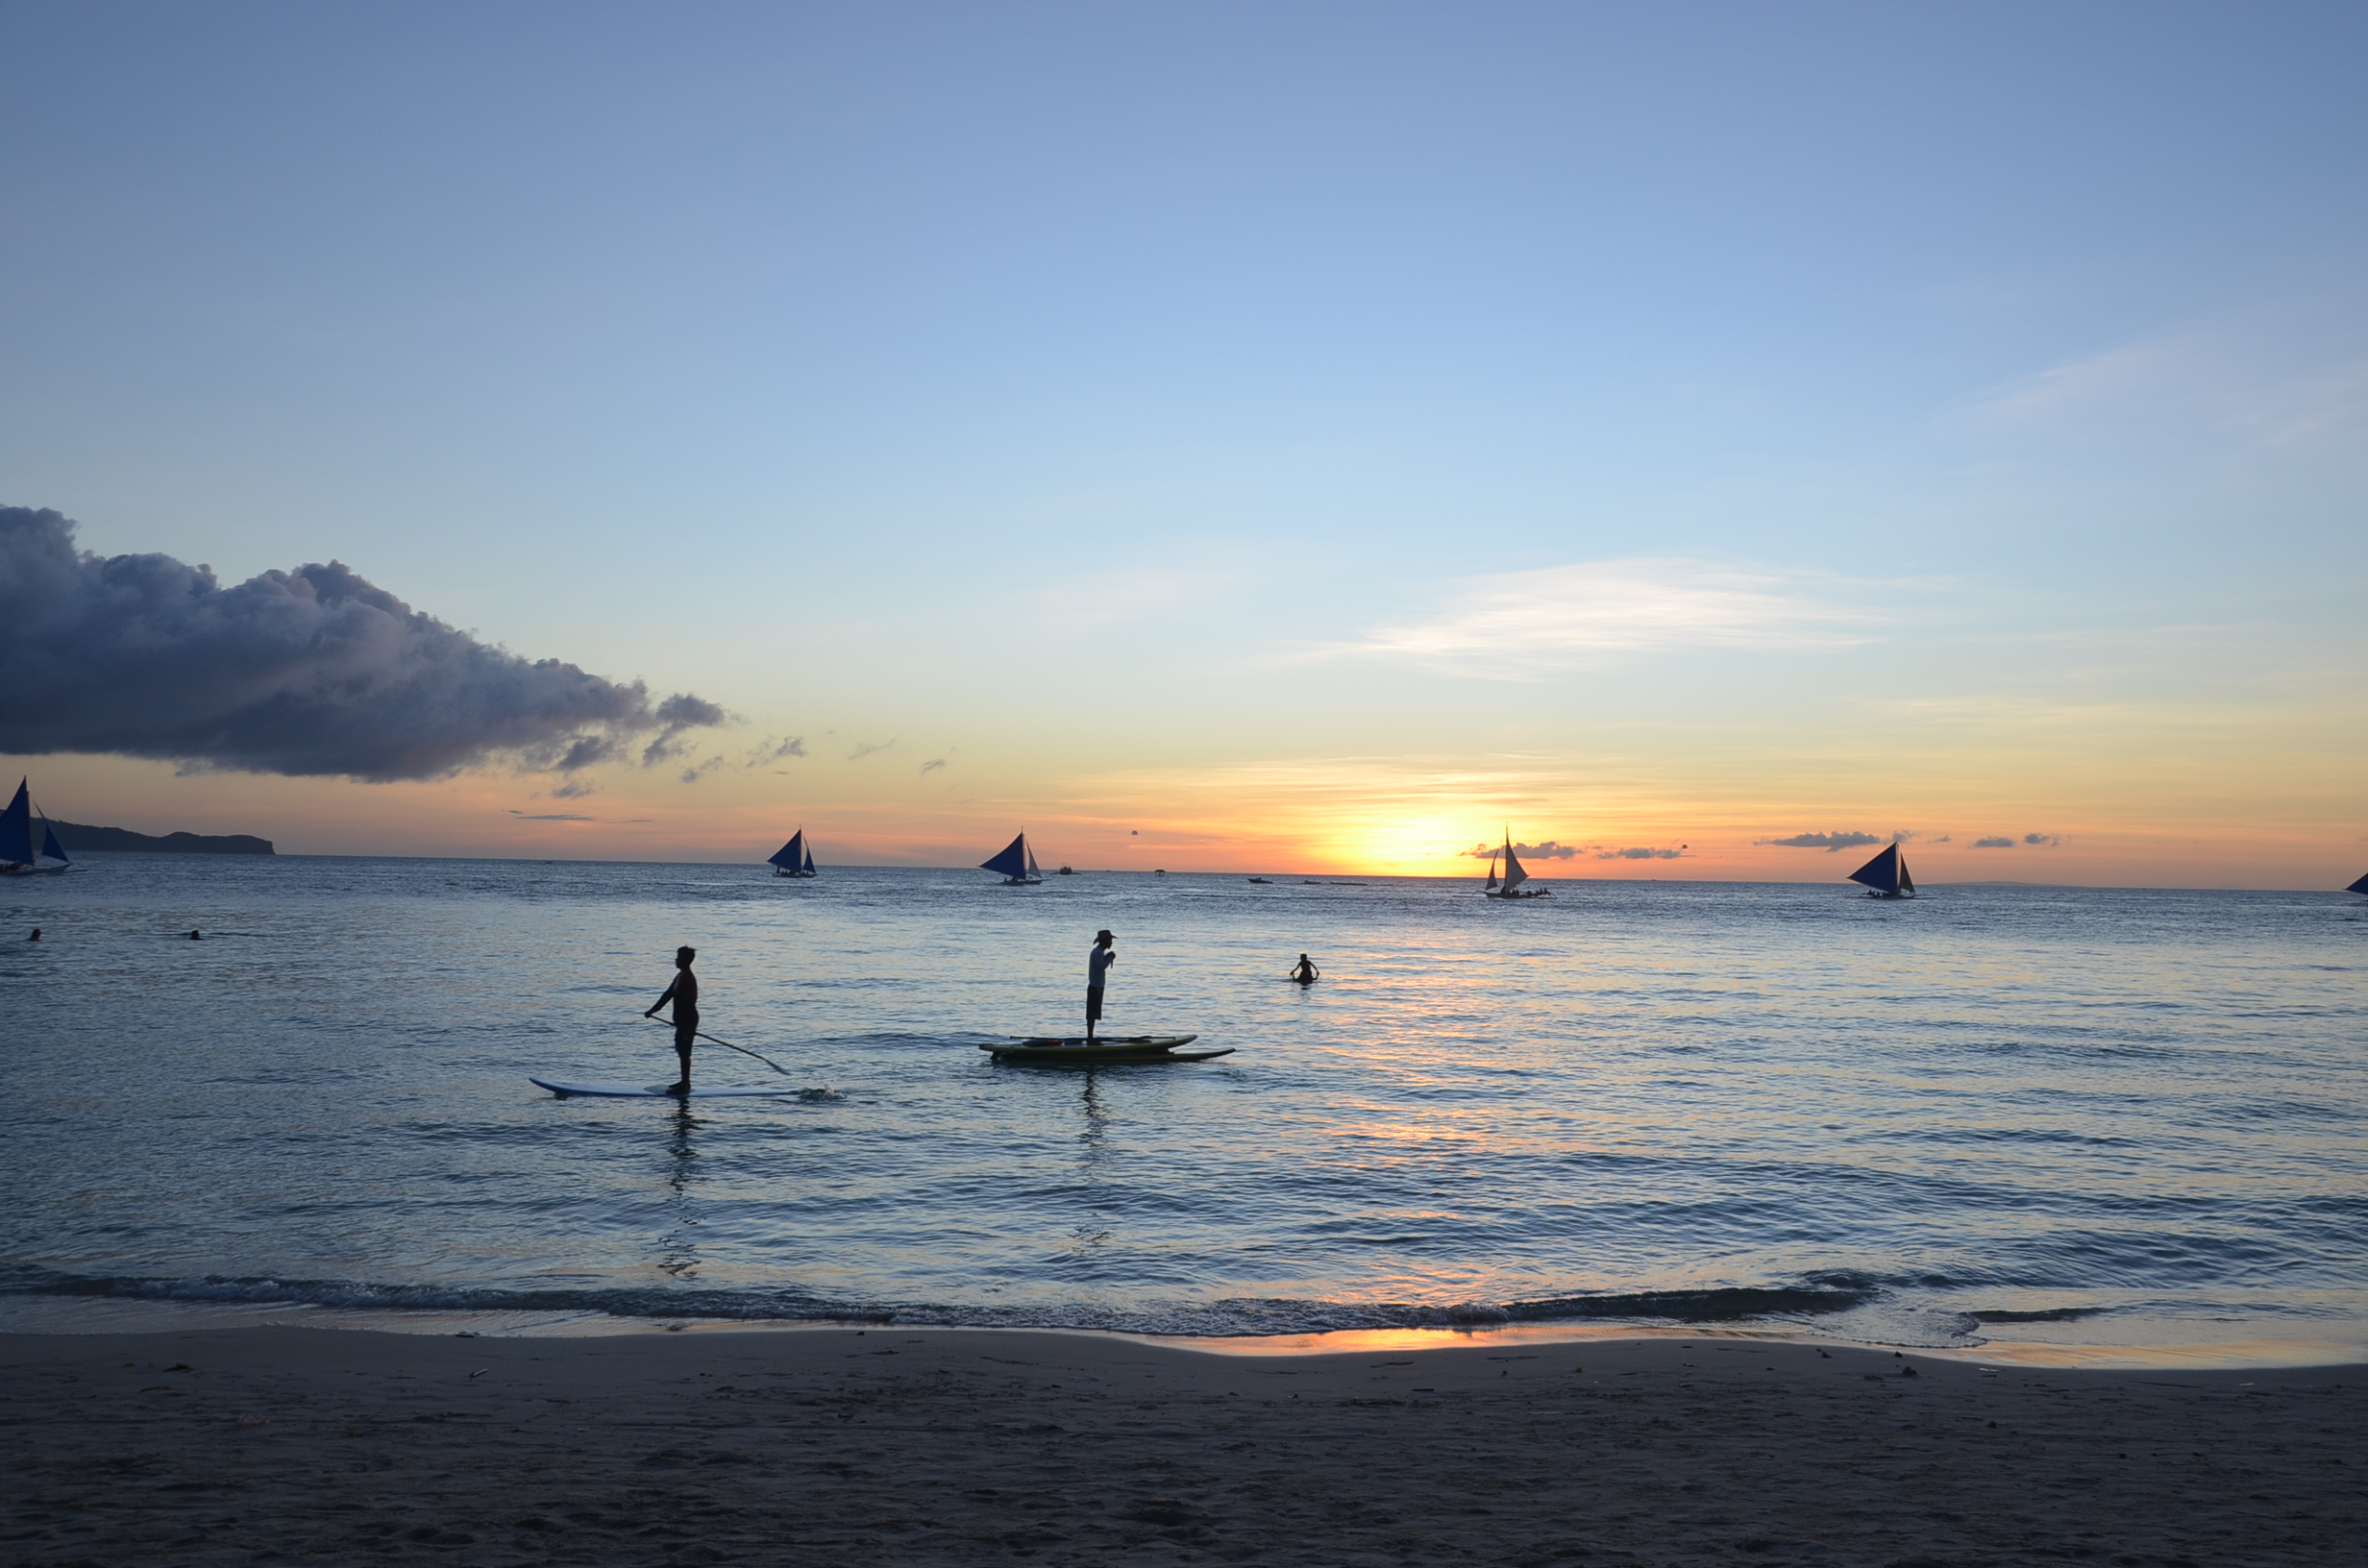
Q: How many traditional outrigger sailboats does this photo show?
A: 6